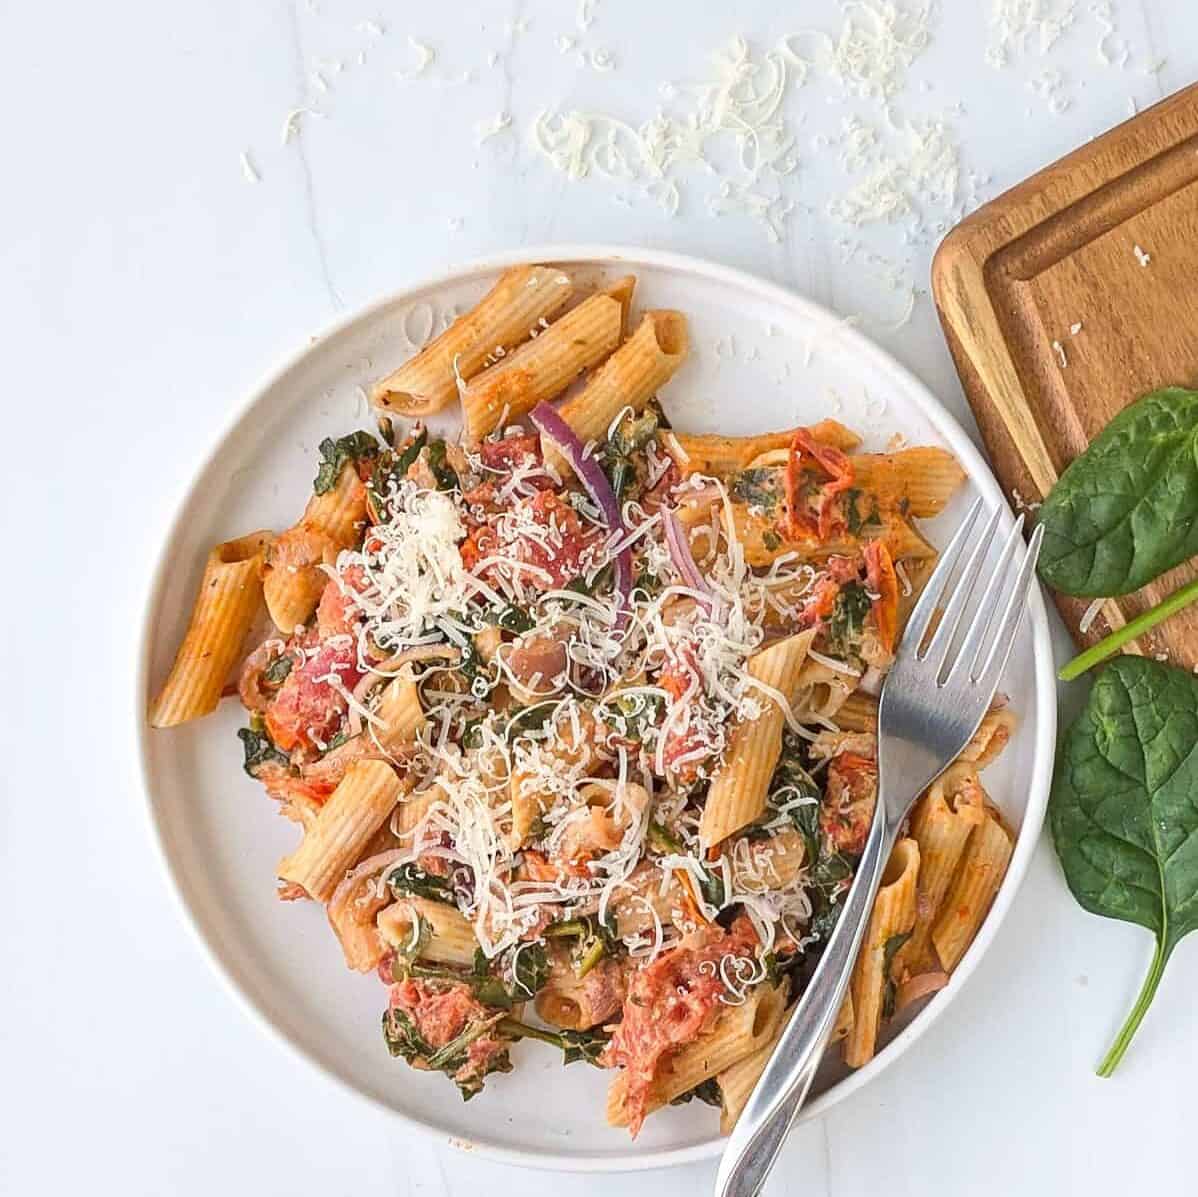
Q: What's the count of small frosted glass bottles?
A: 0